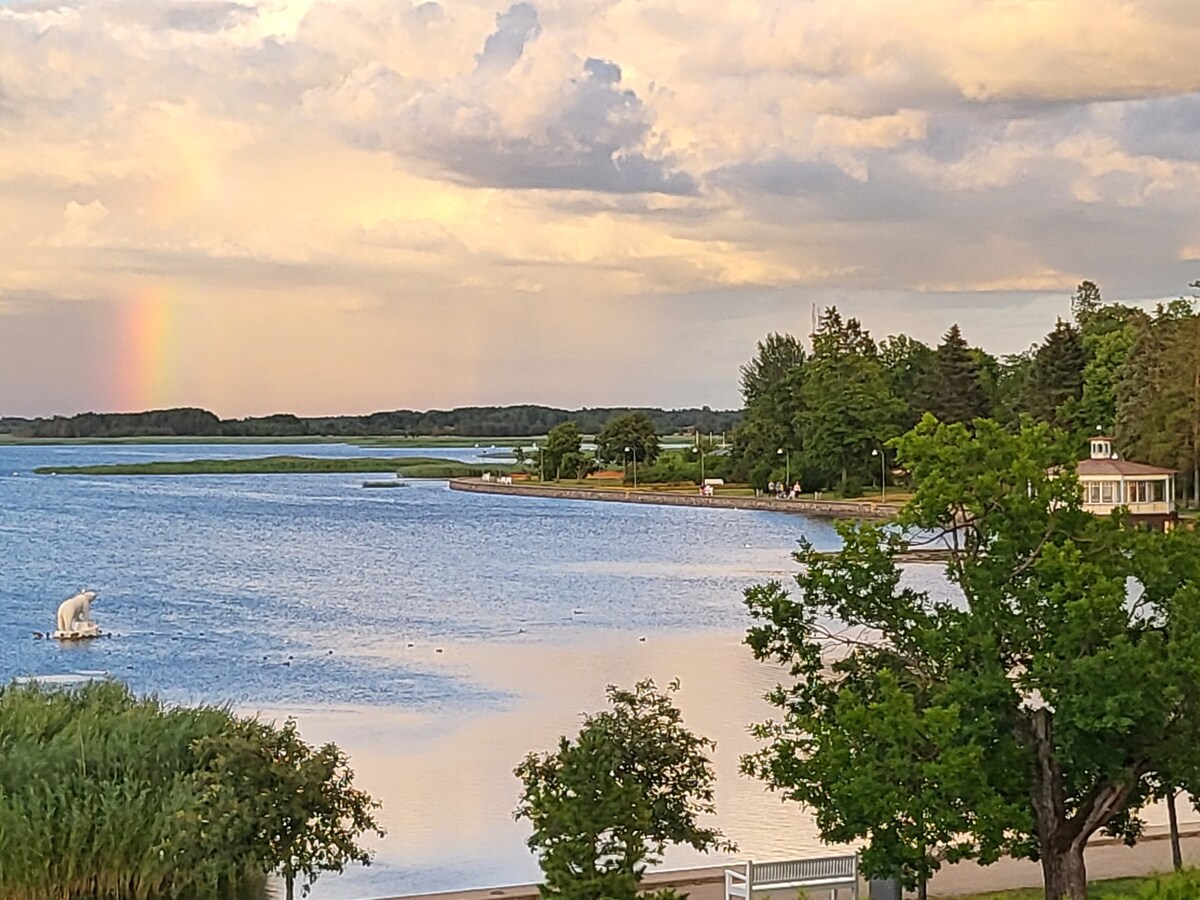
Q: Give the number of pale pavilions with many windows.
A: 1